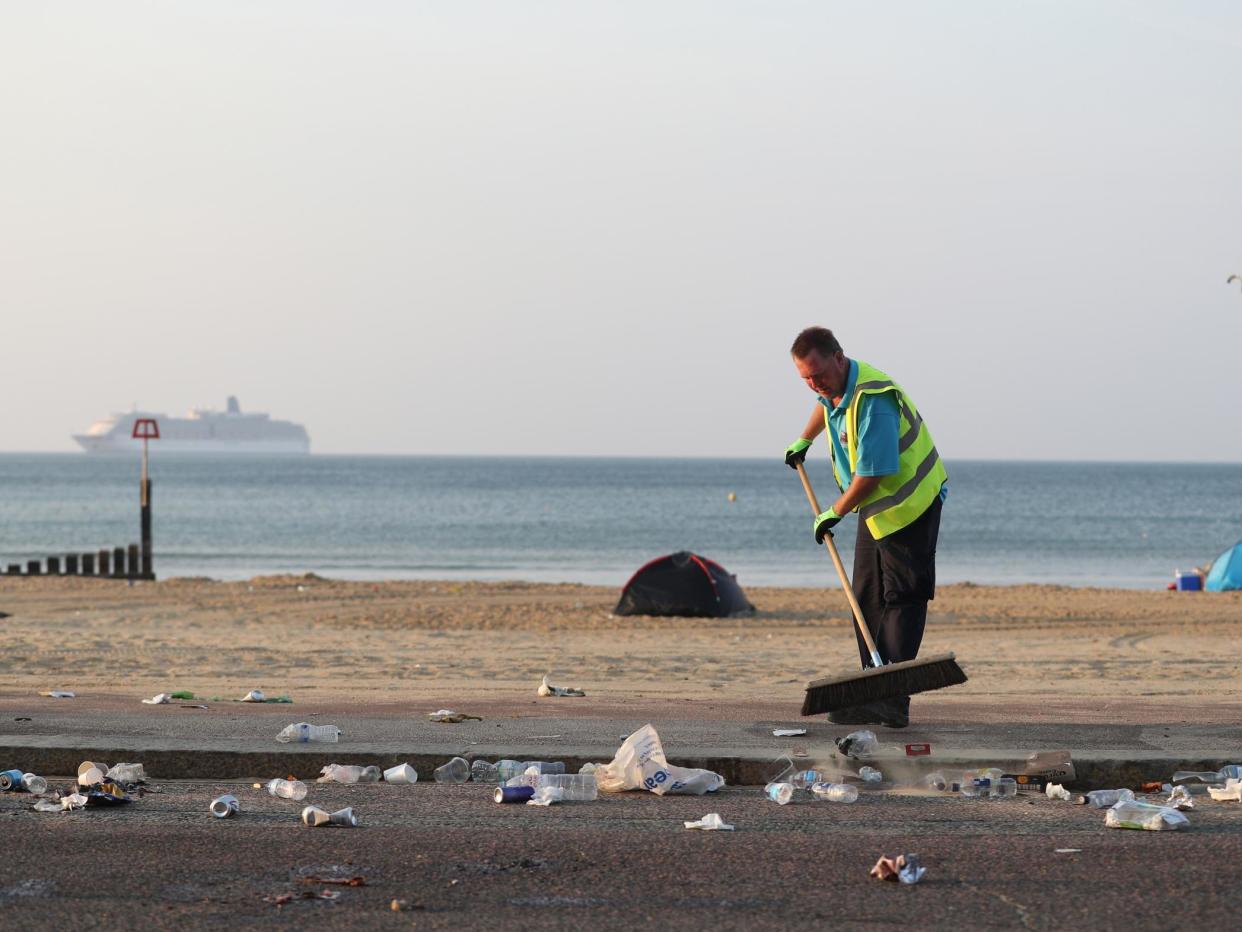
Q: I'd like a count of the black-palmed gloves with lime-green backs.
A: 2